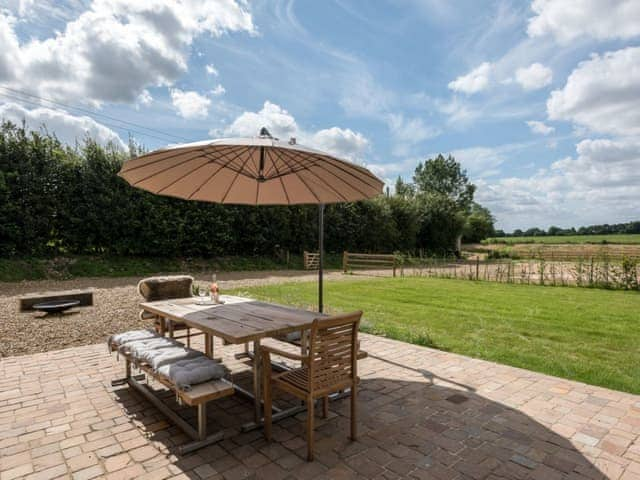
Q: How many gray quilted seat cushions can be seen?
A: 4